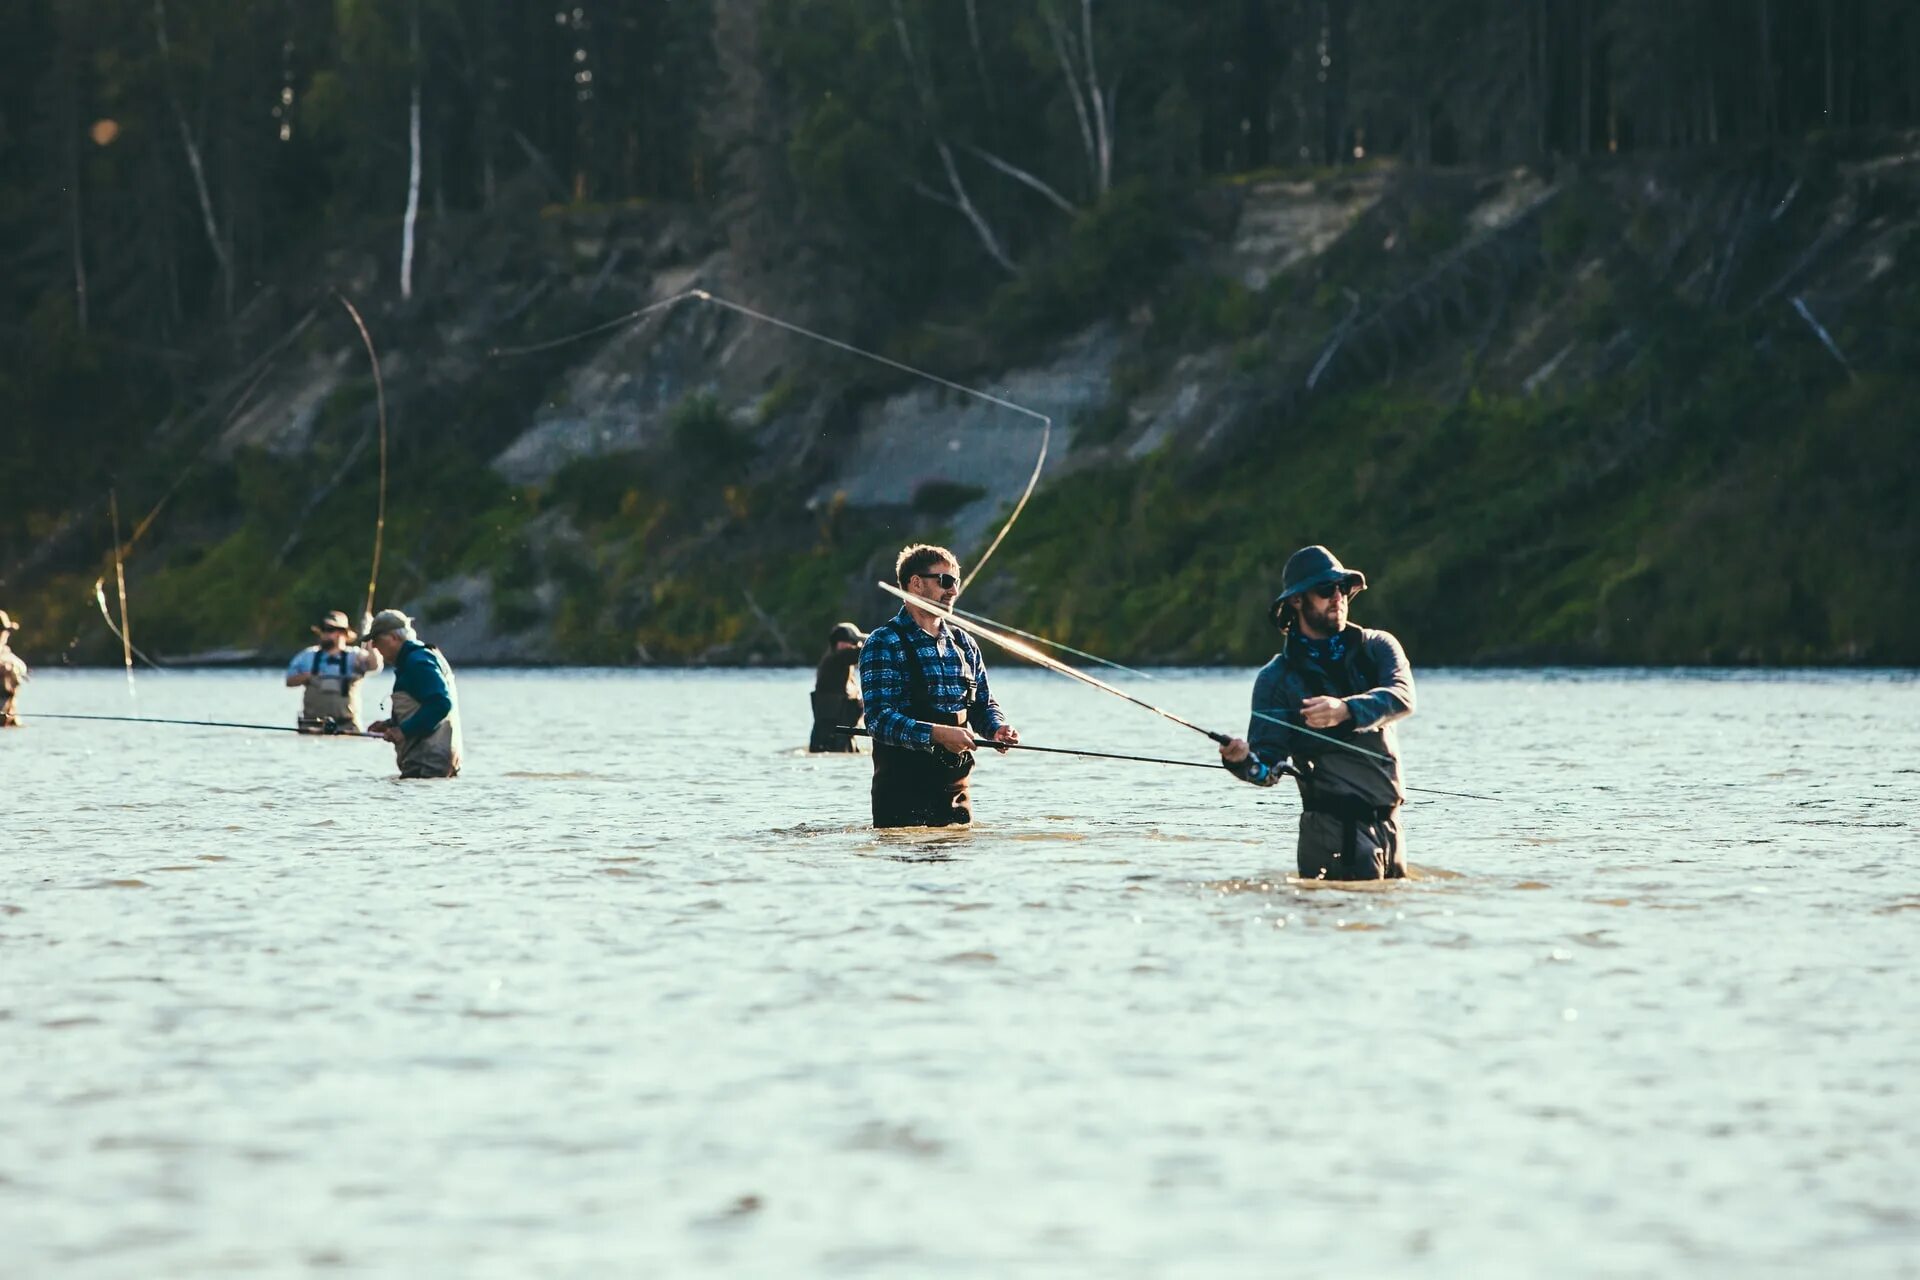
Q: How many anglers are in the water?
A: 6